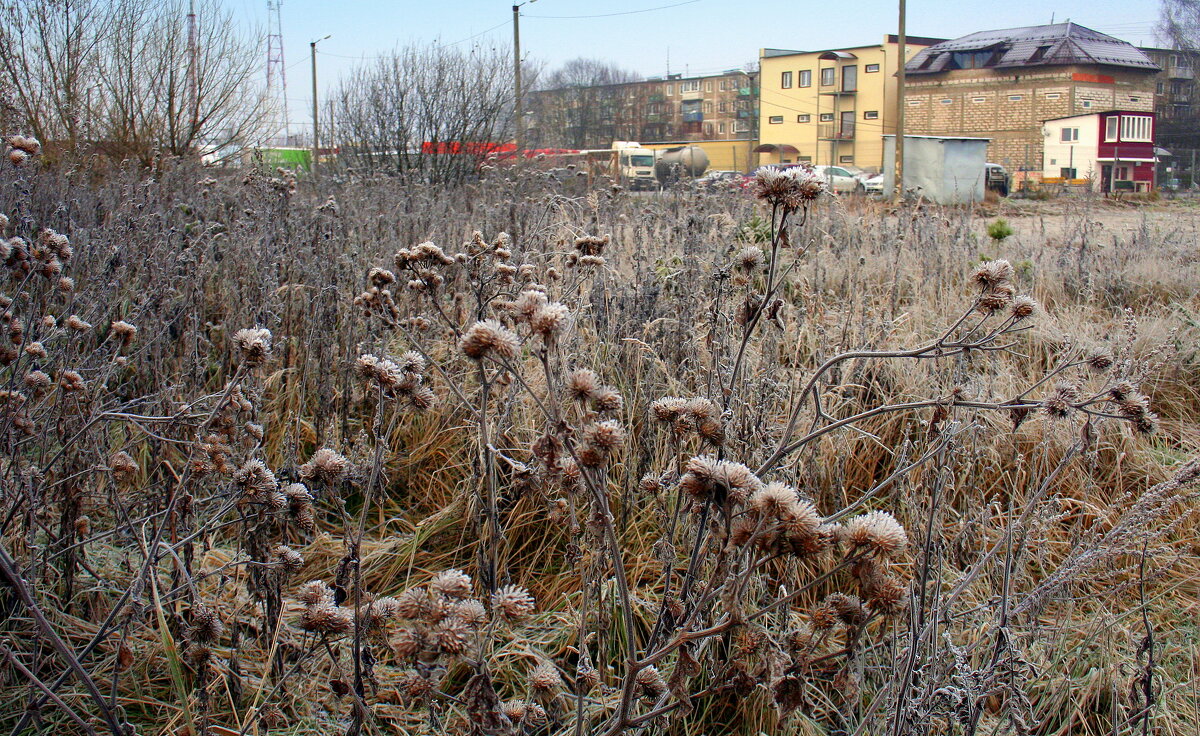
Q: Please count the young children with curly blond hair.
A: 0